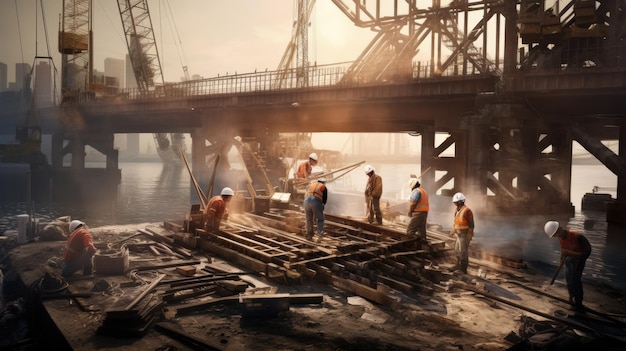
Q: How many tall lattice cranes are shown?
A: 3